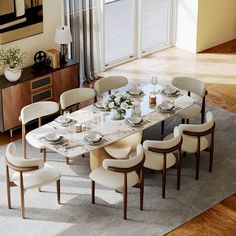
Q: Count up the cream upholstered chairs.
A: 8